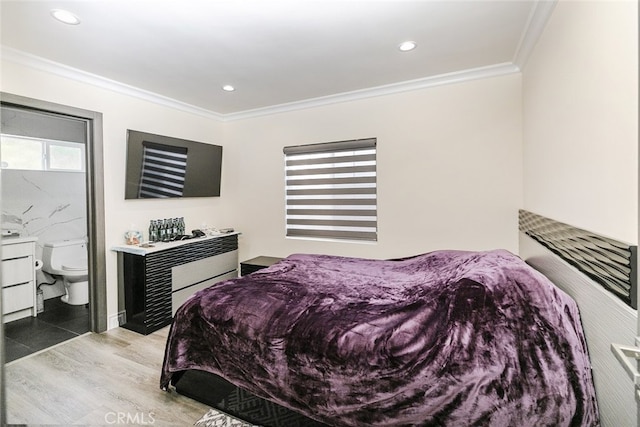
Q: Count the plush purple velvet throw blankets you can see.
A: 1